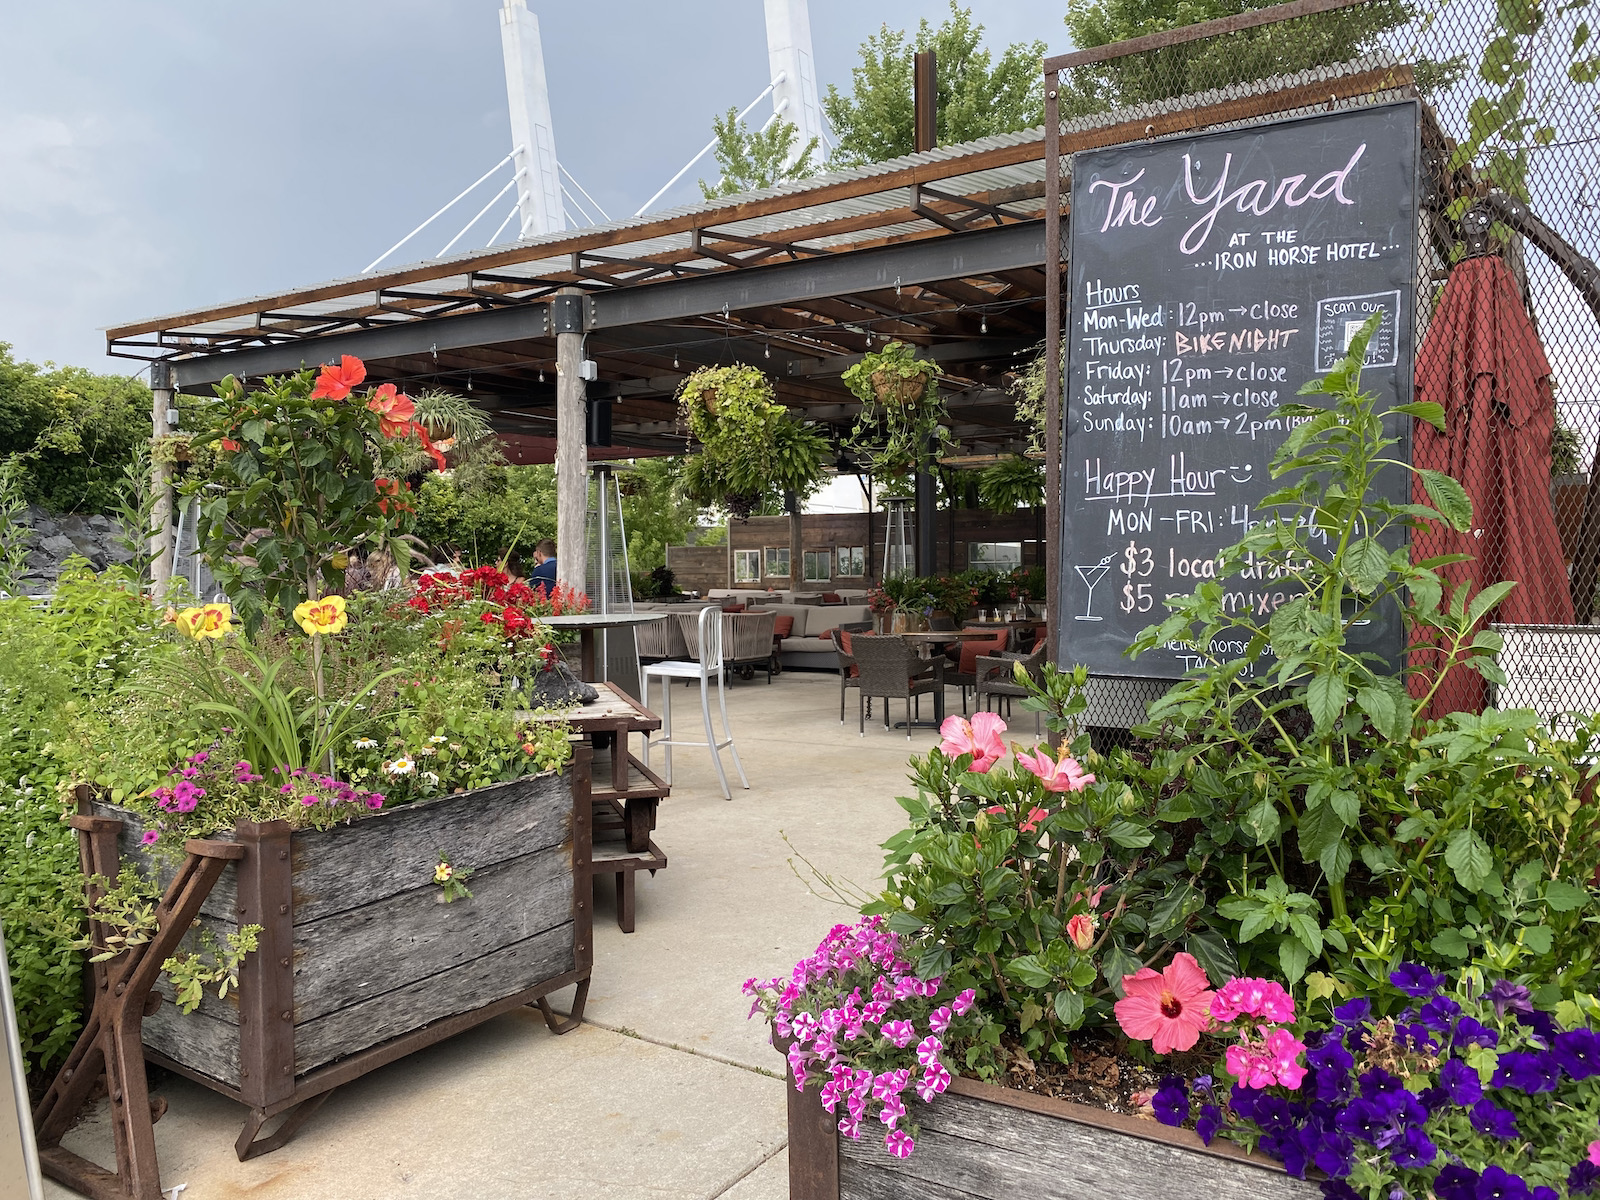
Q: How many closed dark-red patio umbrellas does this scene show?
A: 1